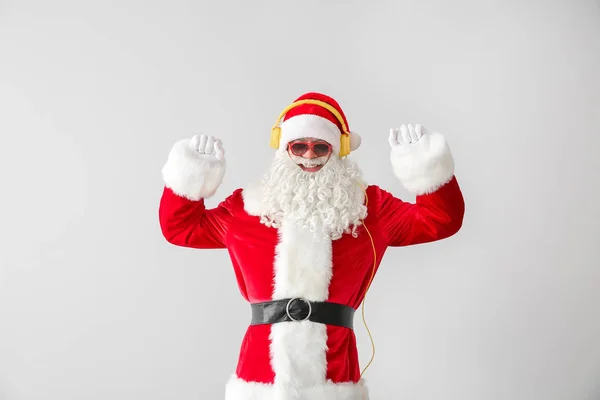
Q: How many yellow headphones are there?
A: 1